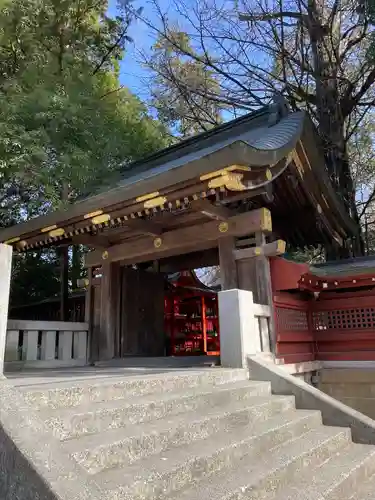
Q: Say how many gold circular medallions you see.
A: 4